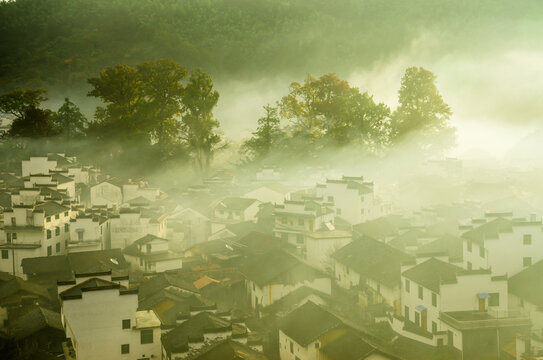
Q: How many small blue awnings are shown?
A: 3